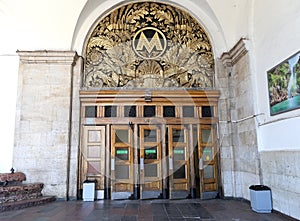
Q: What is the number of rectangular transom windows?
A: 7